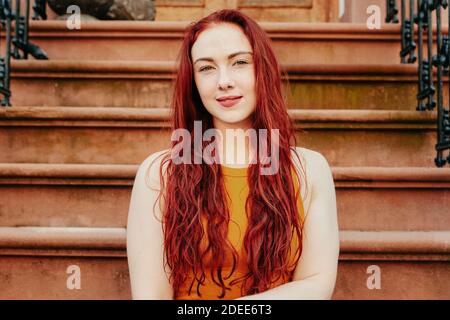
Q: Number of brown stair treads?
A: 5